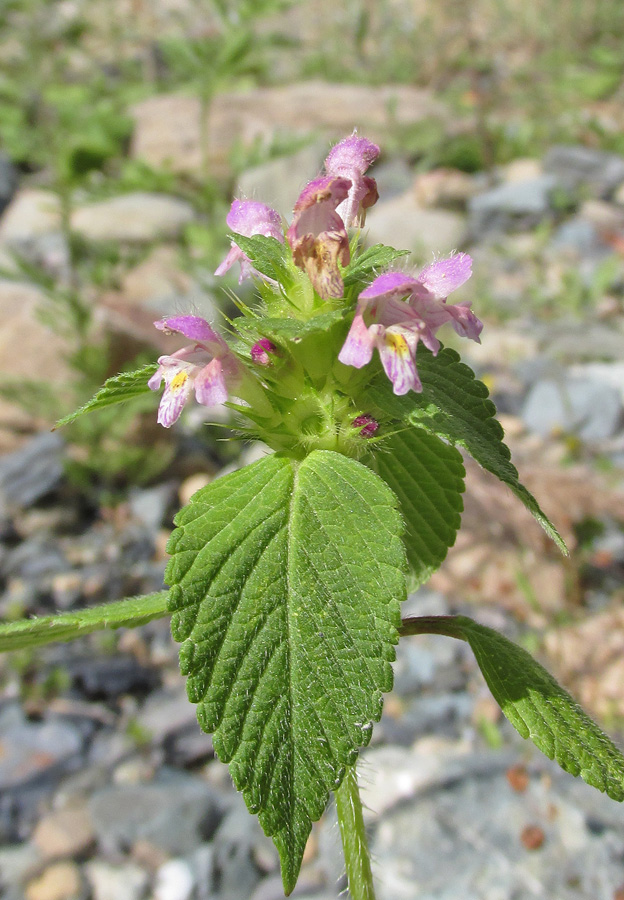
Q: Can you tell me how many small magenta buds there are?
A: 2